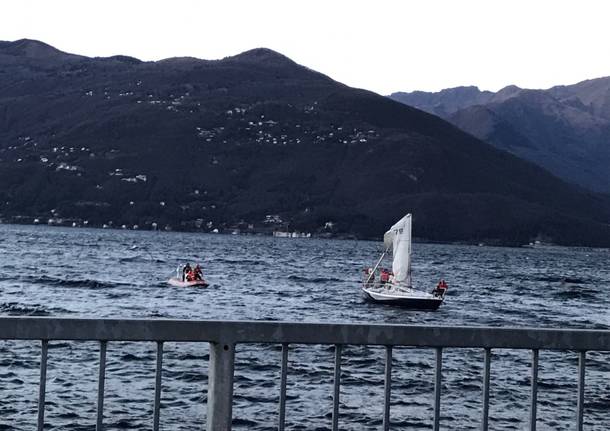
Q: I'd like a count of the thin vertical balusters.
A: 10